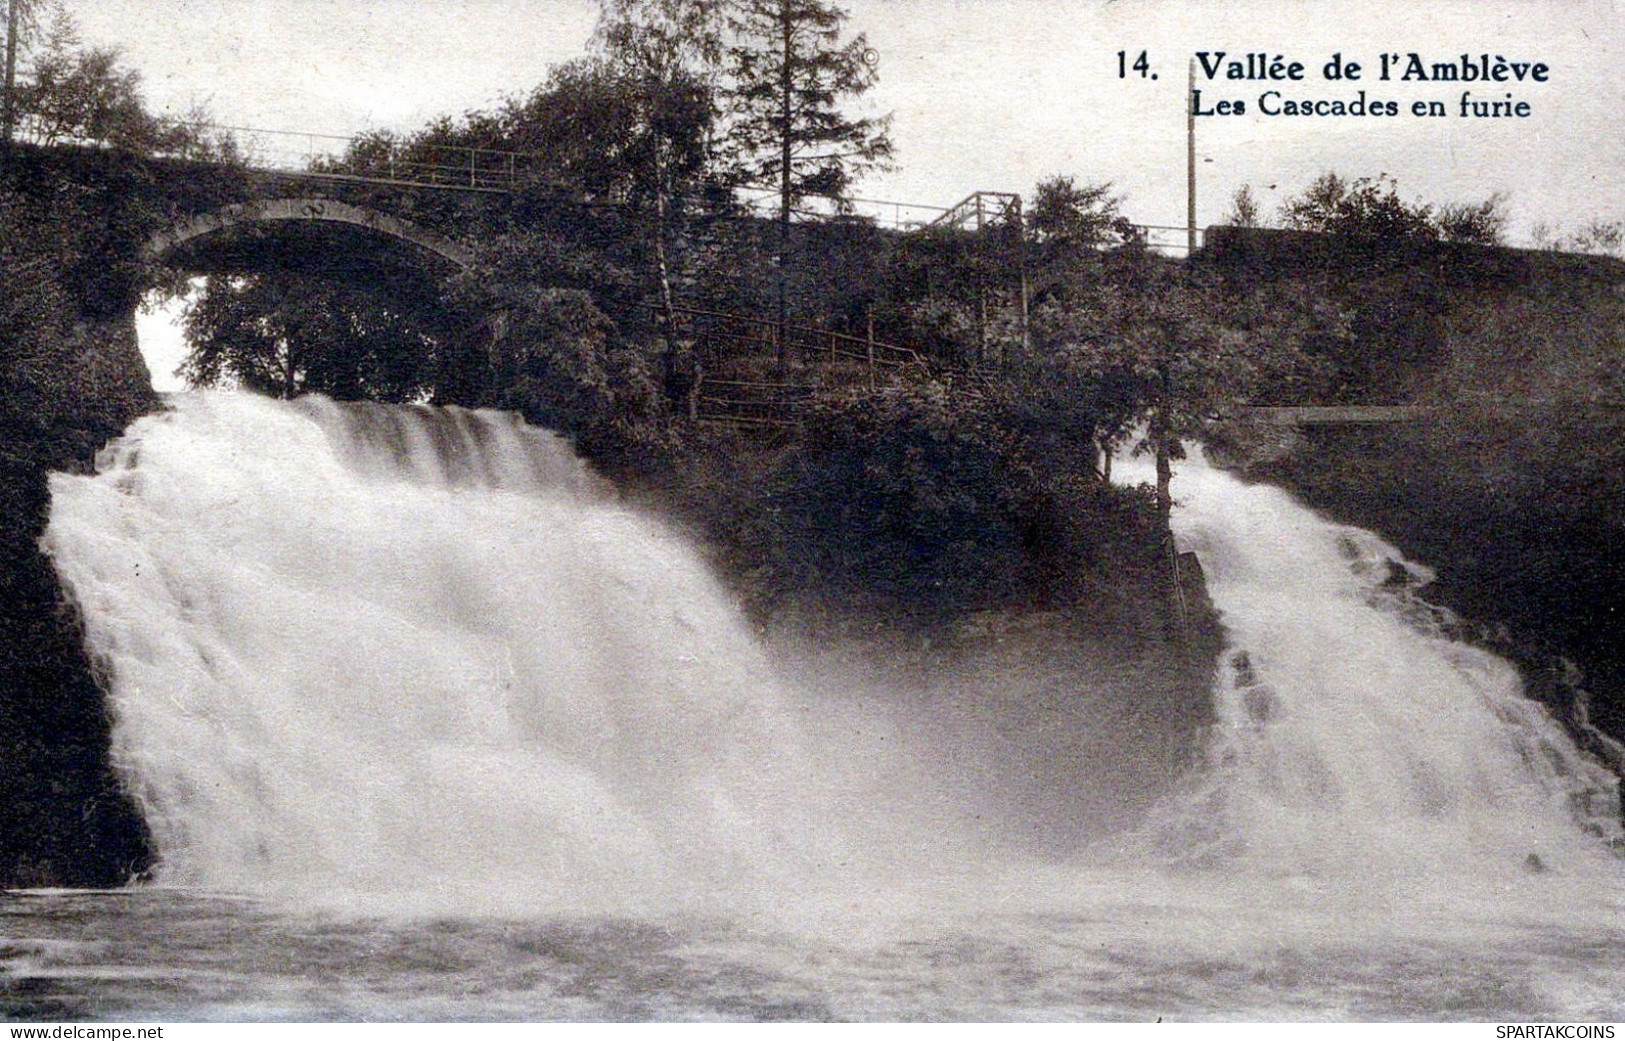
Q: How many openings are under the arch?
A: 1